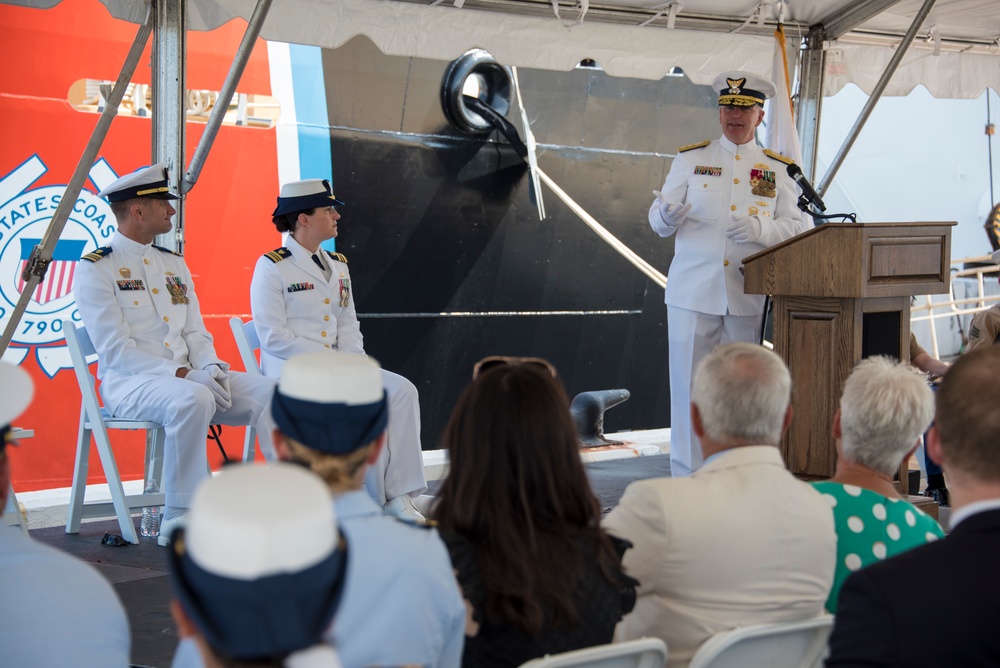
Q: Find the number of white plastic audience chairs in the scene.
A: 2